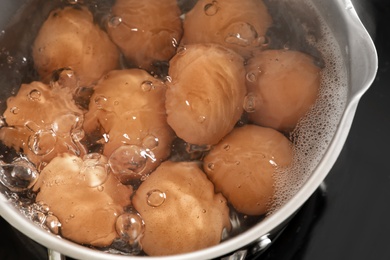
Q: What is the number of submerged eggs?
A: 10